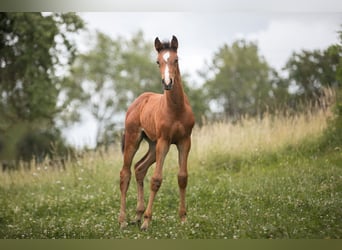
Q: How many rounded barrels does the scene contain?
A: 0